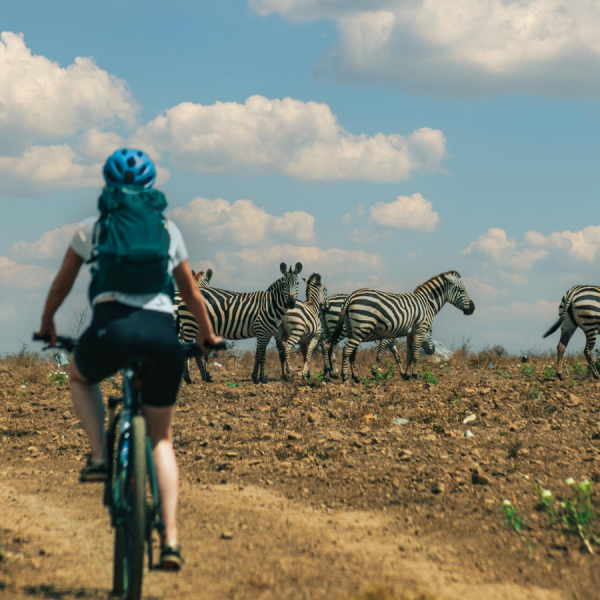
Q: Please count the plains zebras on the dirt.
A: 6